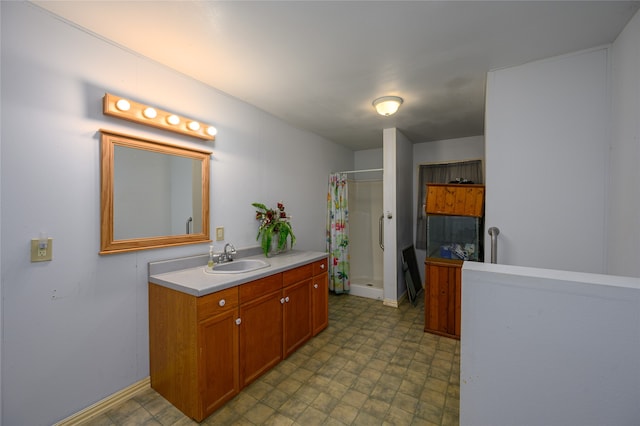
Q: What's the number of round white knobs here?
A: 6